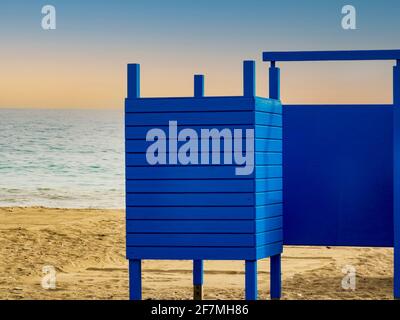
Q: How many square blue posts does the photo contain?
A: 5